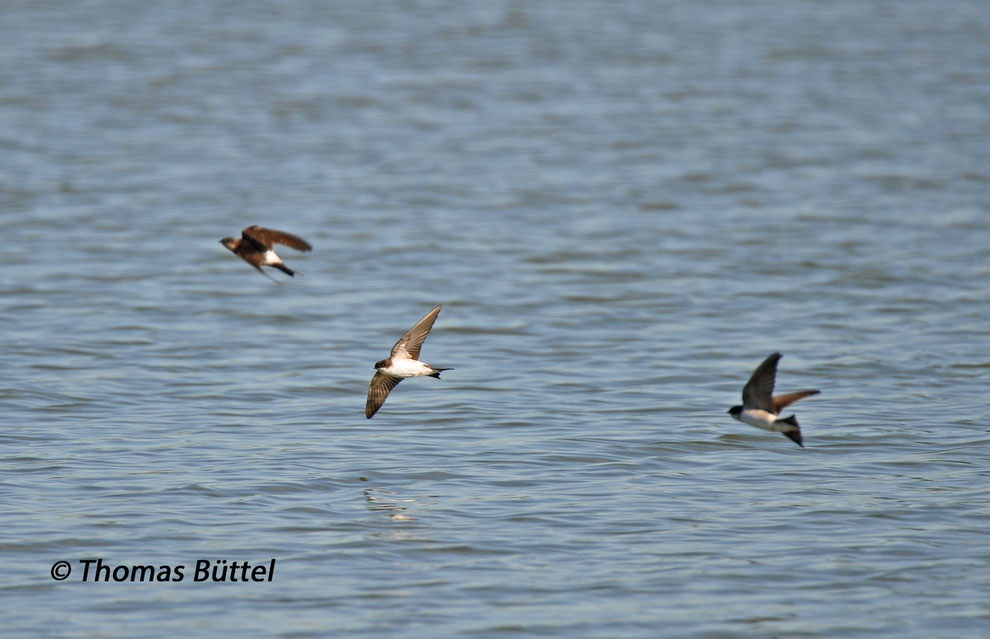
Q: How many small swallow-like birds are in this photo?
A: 3